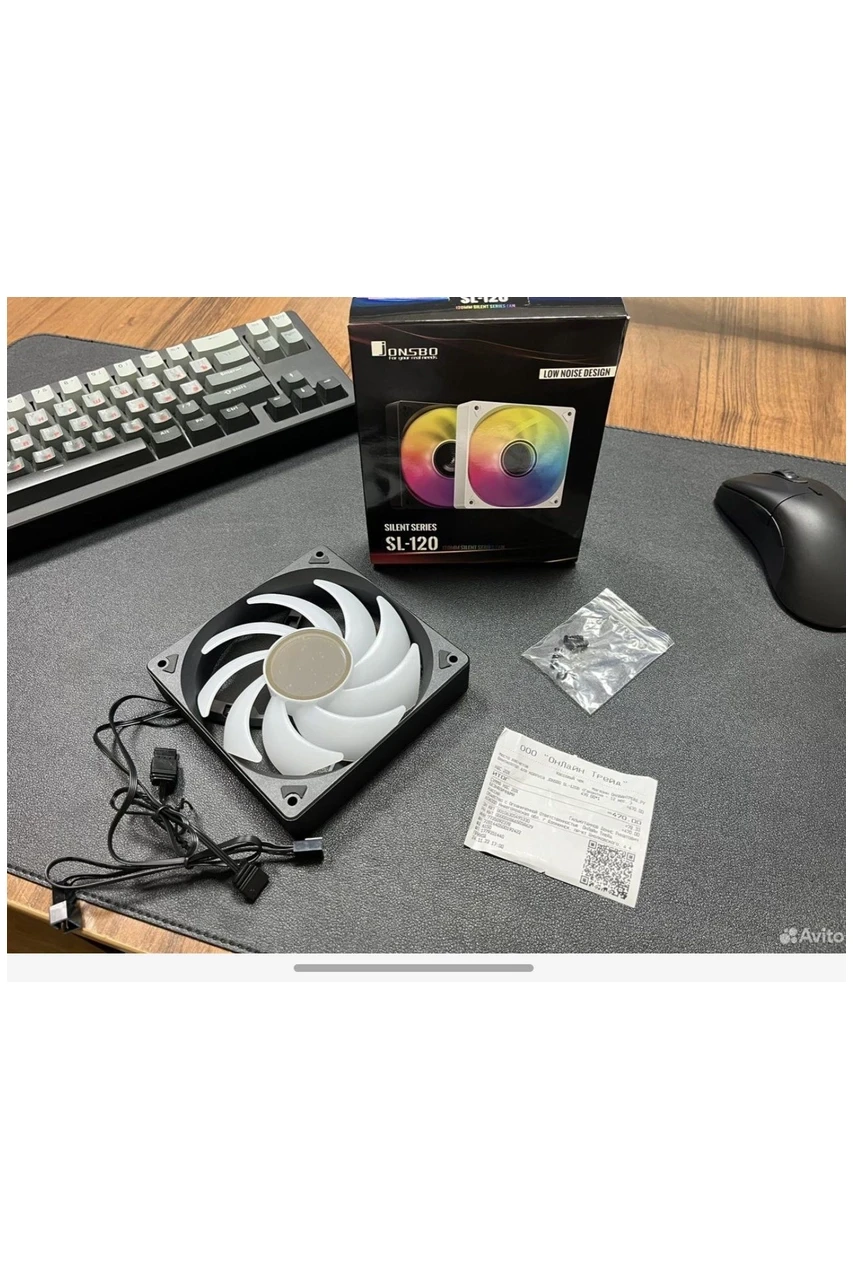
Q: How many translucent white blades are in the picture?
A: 9